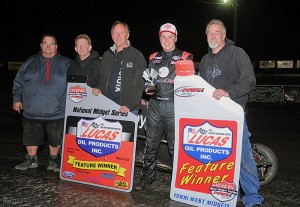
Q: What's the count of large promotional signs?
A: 2